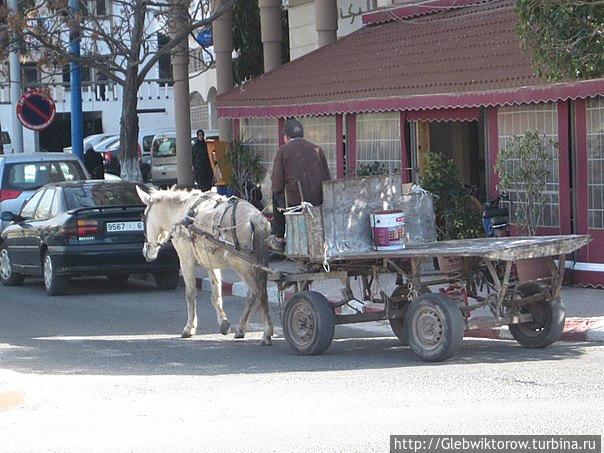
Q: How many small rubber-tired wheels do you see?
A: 4